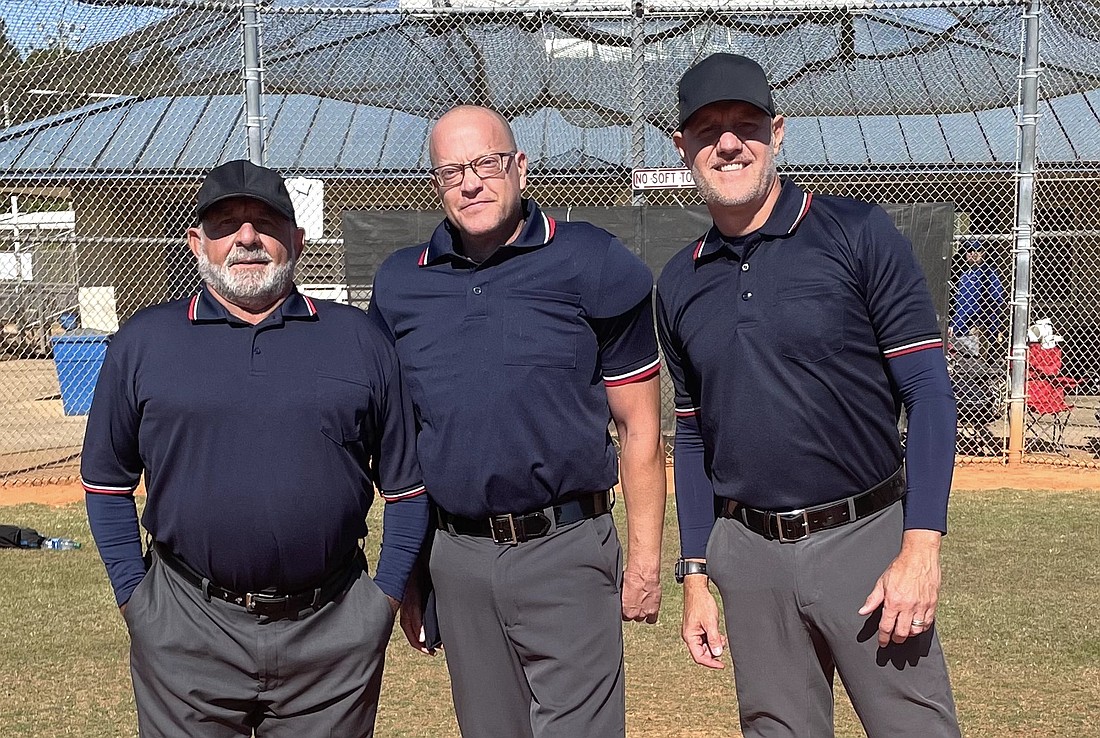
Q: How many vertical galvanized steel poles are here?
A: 3